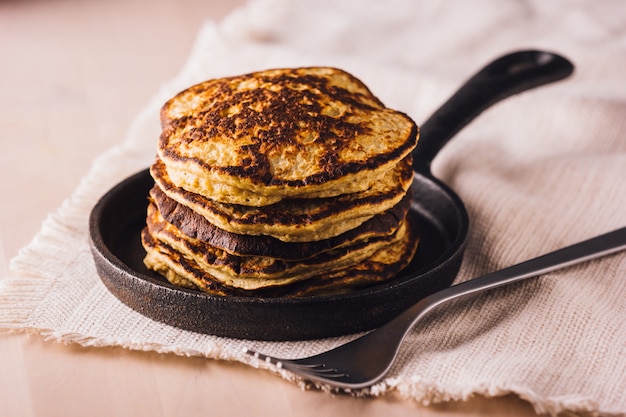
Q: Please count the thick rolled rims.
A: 1